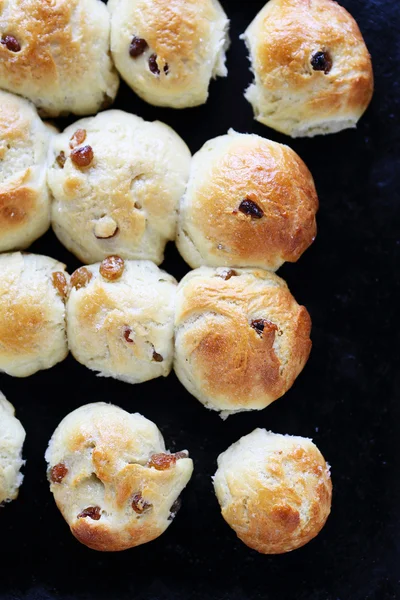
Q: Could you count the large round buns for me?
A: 12